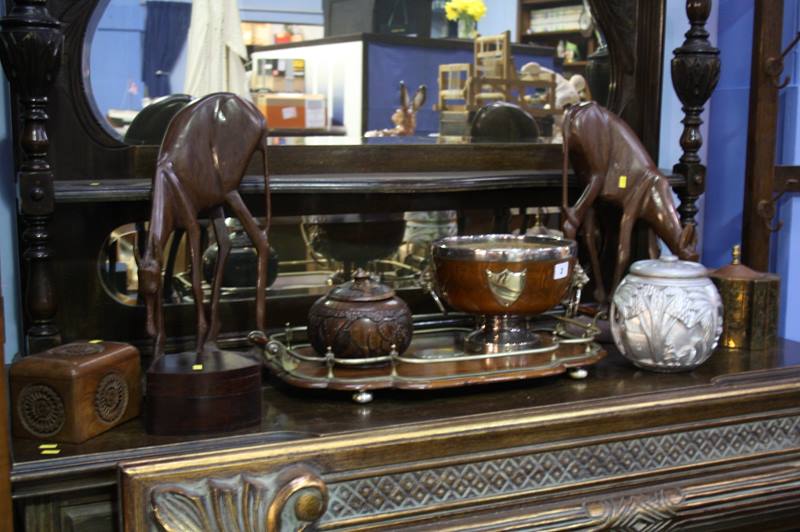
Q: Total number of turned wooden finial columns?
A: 2